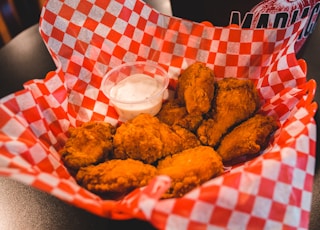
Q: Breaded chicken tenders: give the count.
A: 8